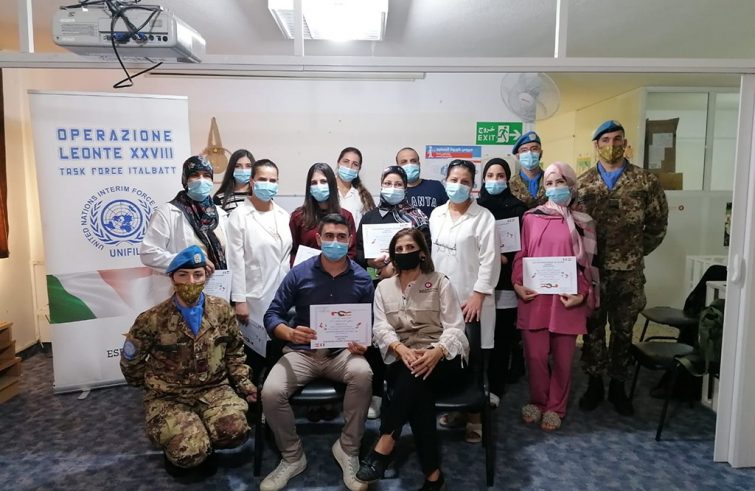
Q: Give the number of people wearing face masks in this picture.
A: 15